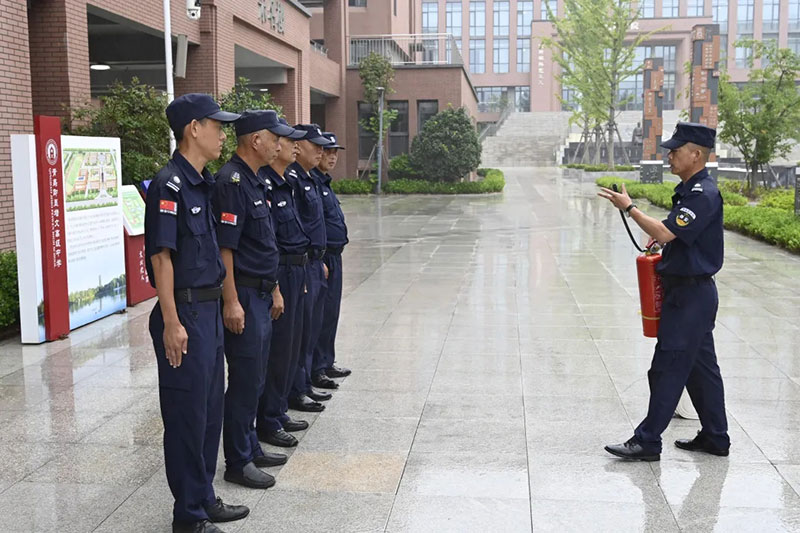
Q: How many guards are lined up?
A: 5